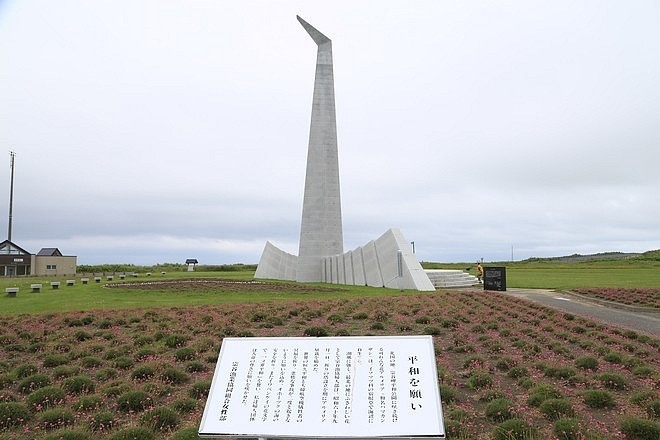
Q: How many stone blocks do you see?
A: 11